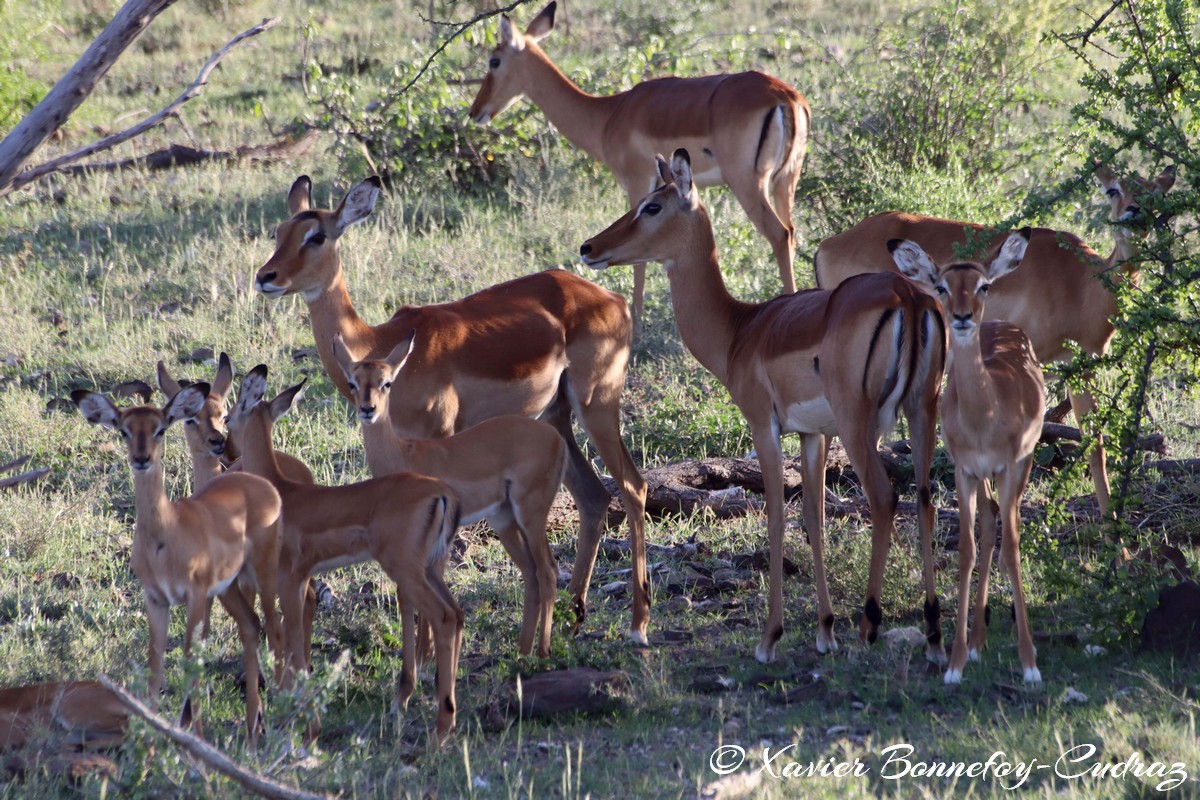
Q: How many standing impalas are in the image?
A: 9